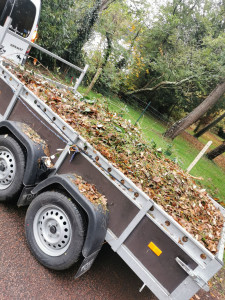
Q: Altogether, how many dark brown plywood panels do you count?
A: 4